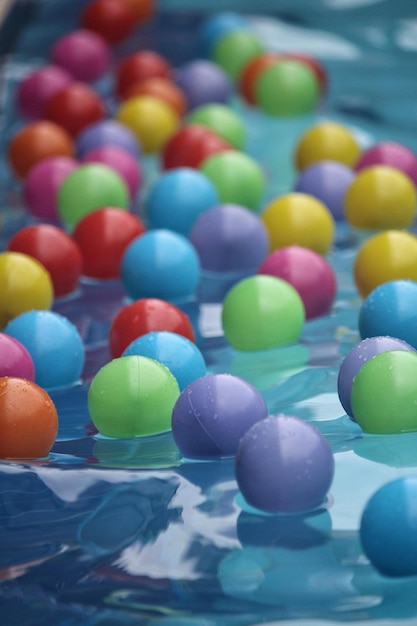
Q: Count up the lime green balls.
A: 8